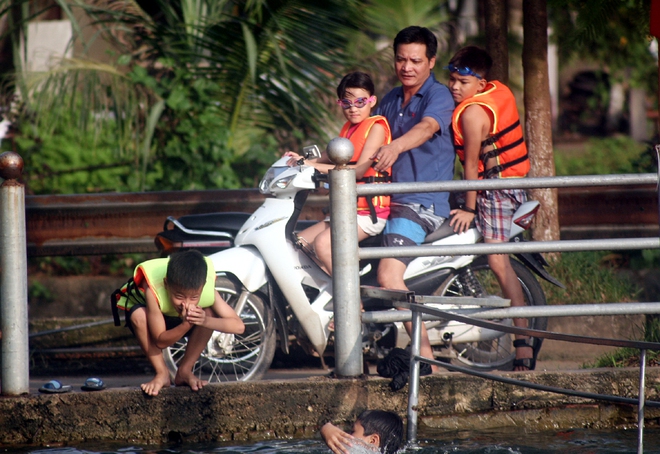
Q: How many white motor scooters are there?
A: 1